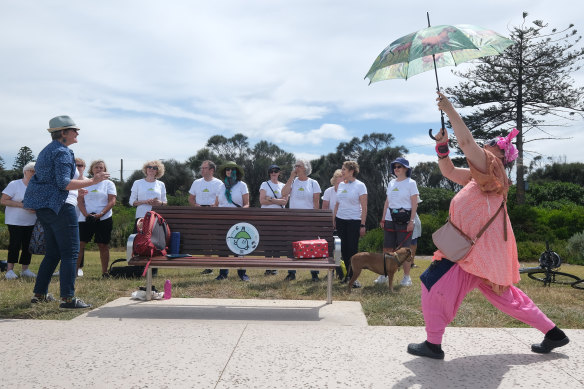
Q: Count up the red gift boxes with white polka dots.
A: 1